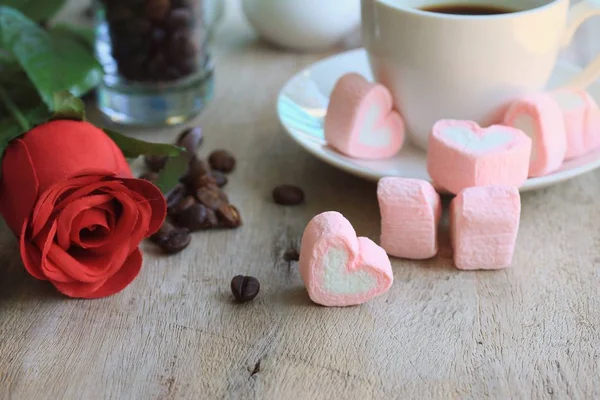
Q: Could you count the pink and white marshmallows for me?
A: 7